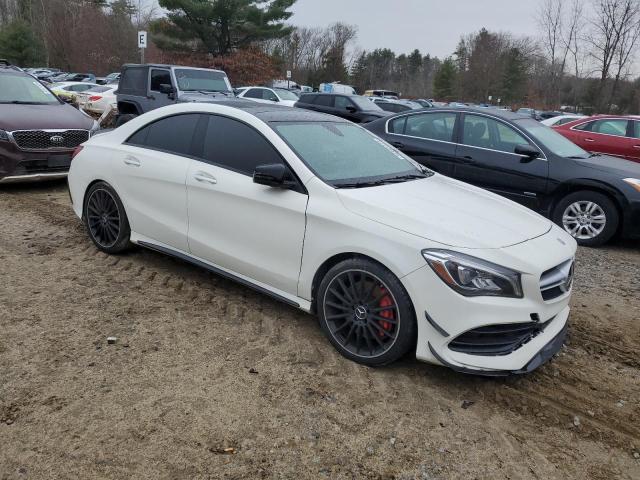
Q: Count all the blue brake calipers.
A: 0